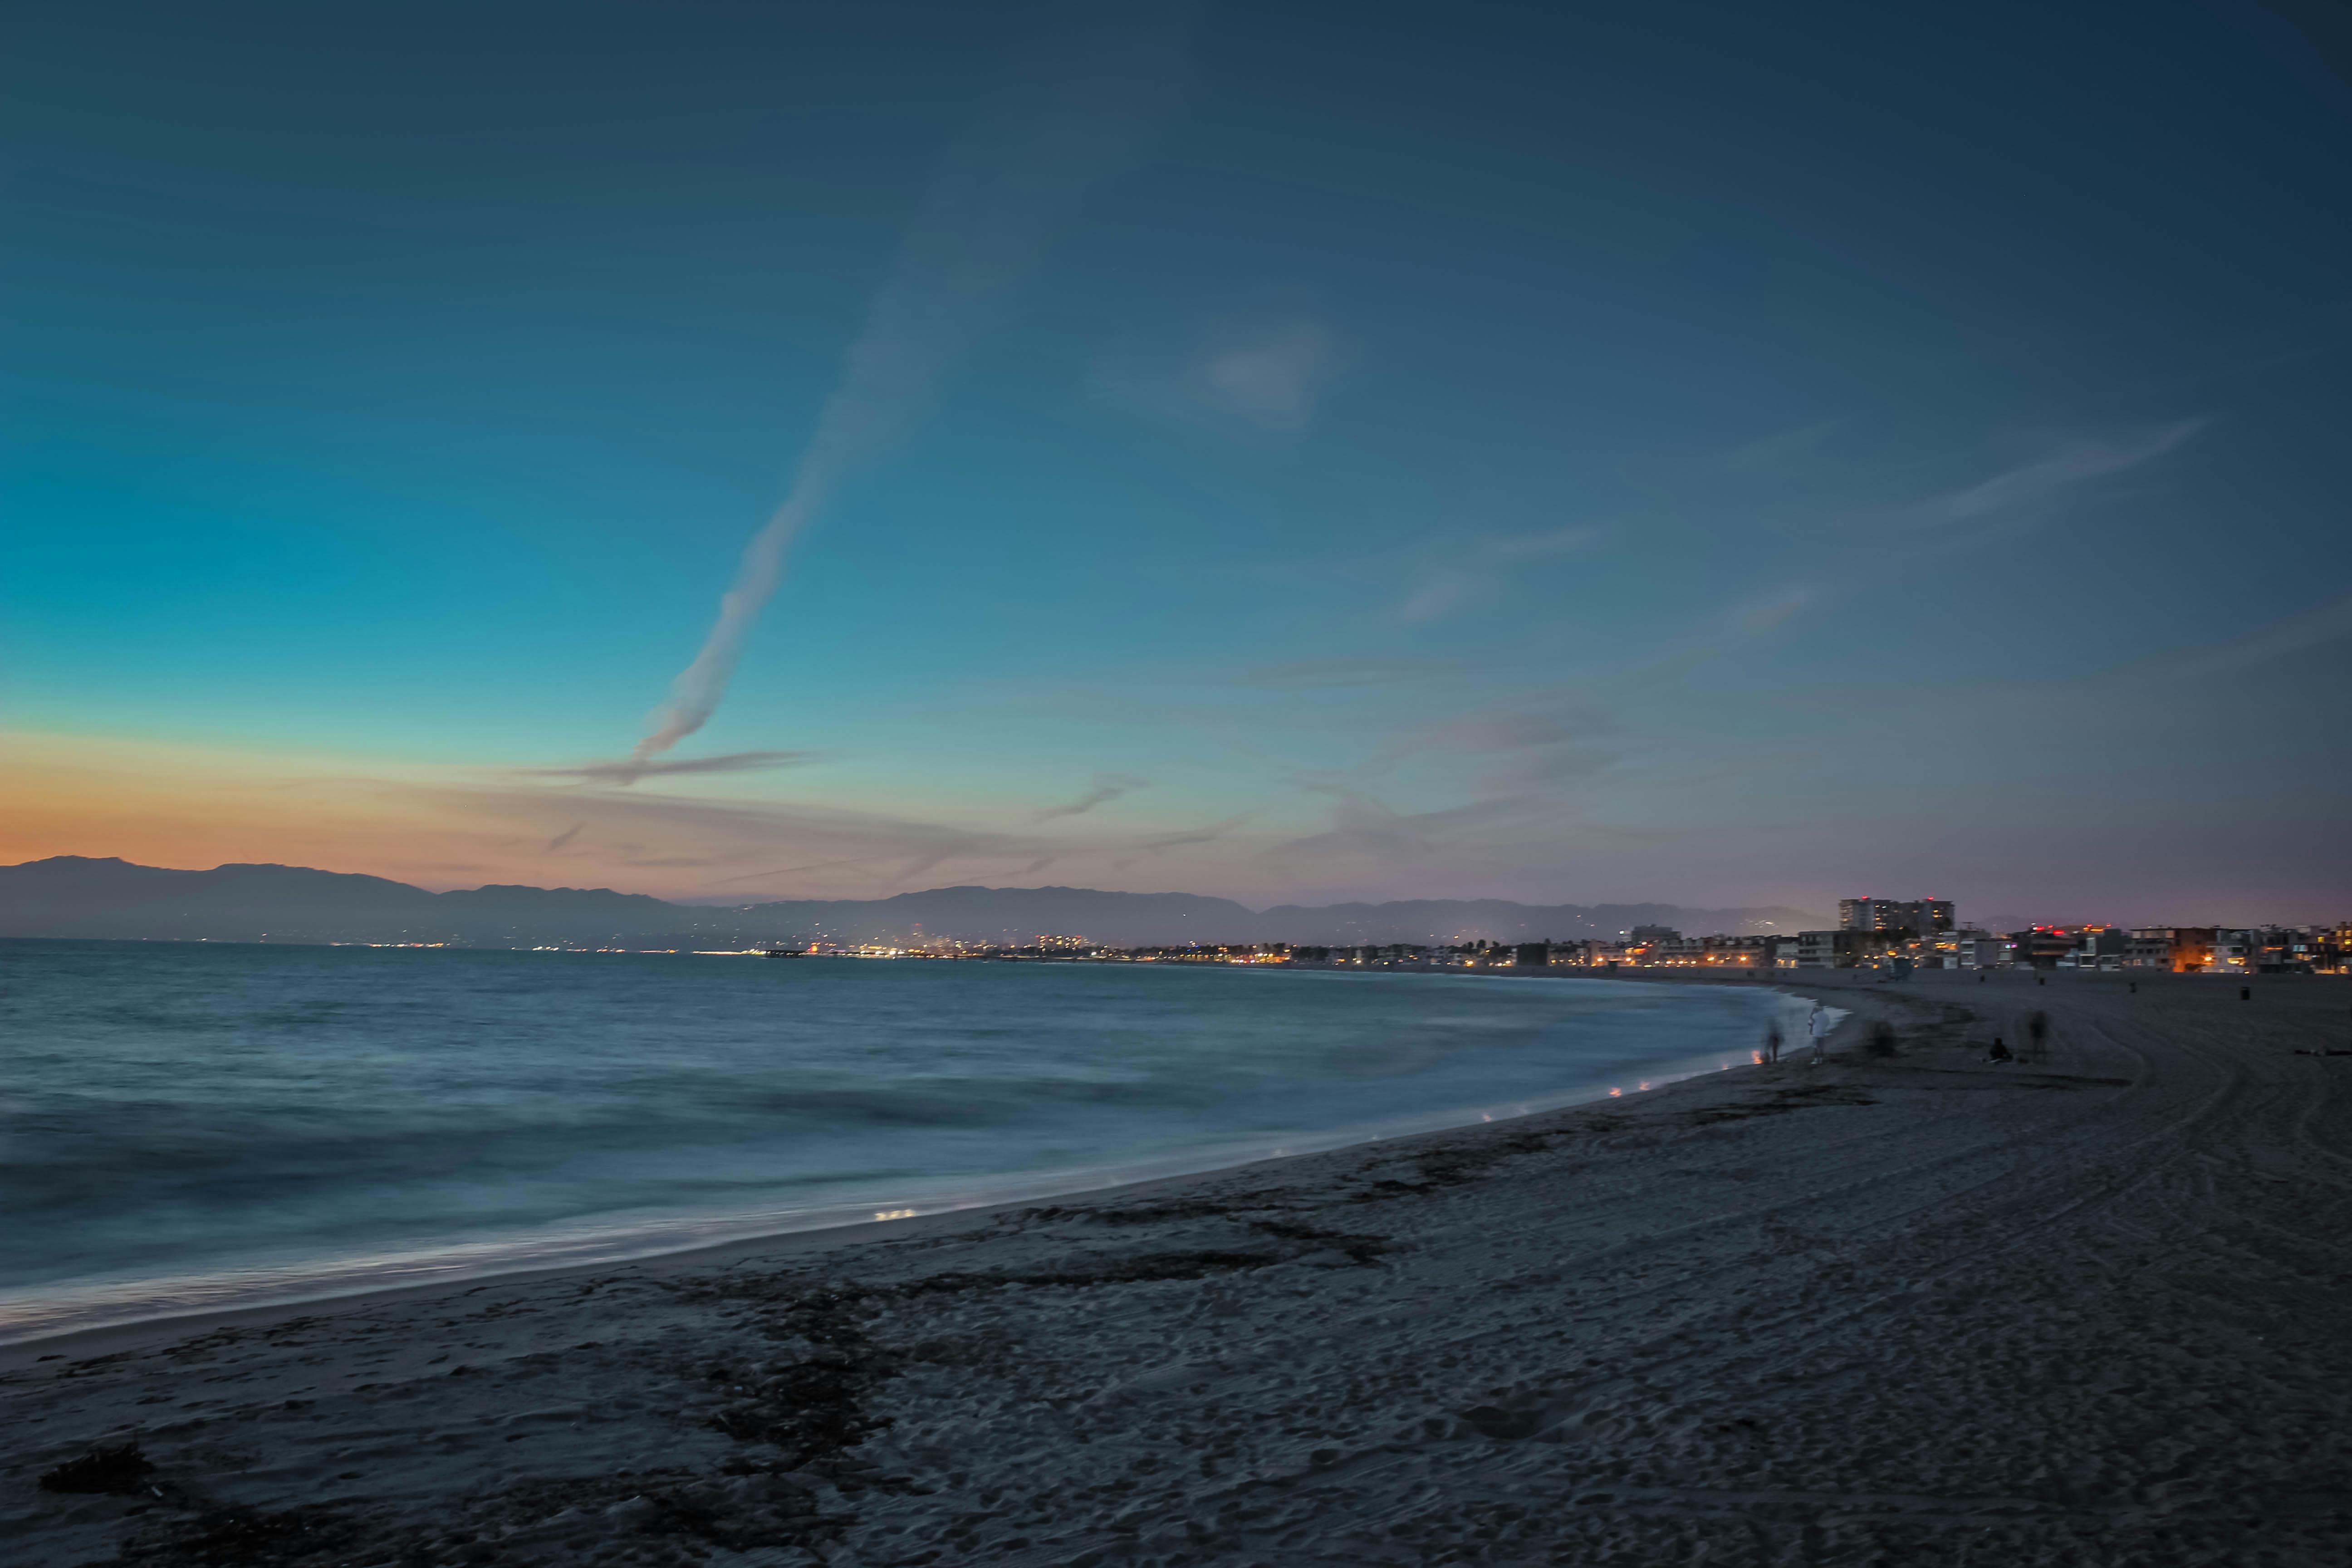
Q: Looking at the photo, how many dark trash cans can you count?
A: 4